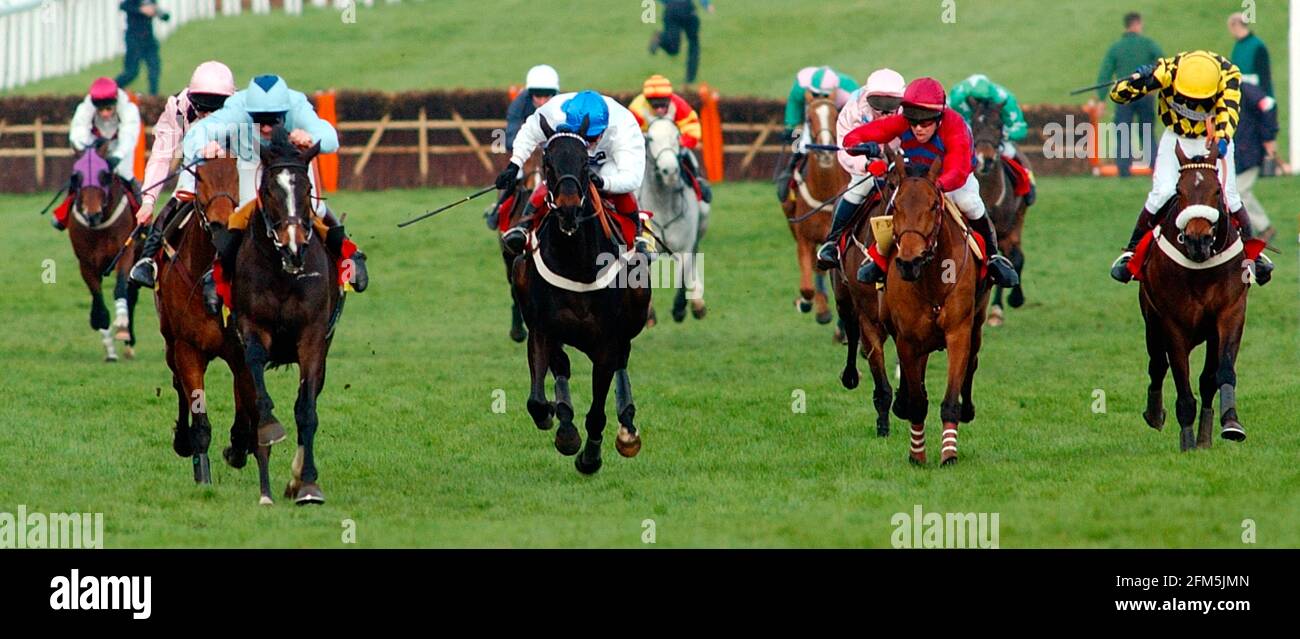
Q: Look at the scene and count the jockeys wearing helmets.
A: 11